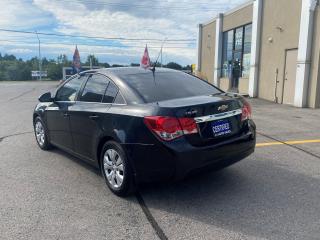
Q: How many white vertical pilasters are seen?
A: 4